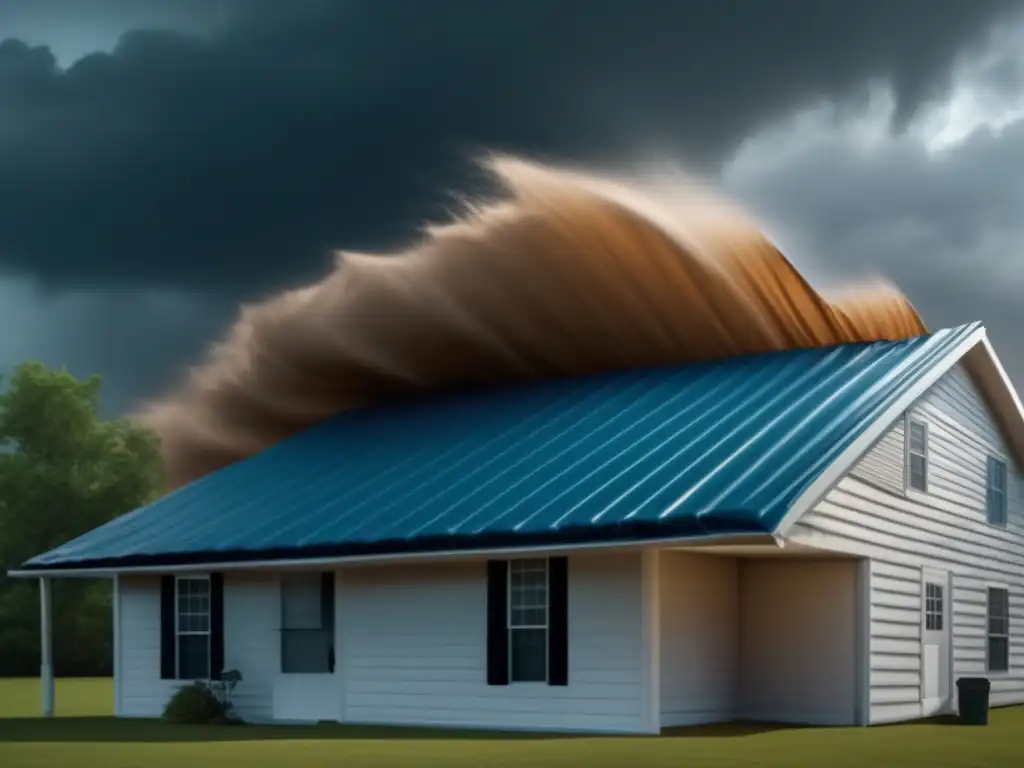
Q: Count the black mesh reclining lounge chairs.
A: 0